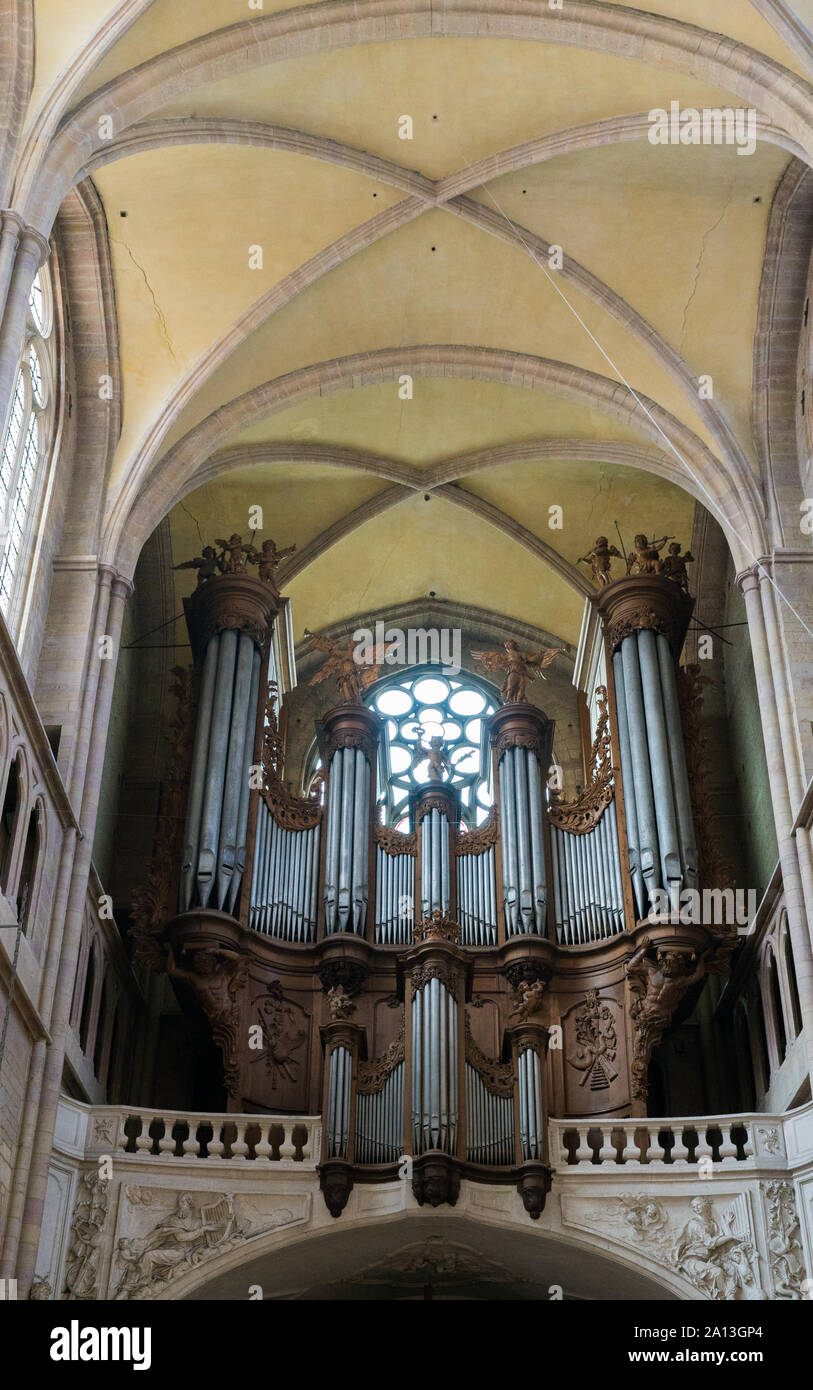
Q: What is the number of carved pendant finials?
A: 3